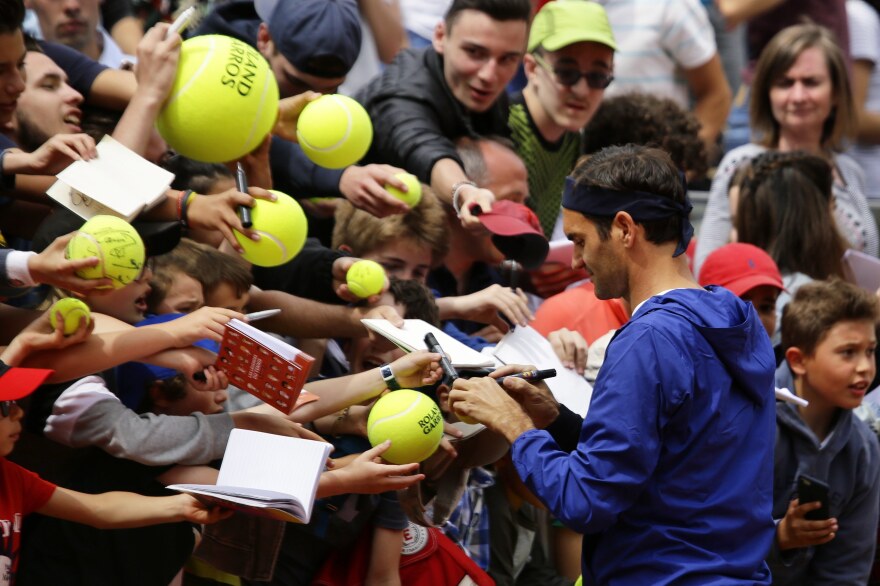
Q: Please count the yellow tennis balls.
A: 8